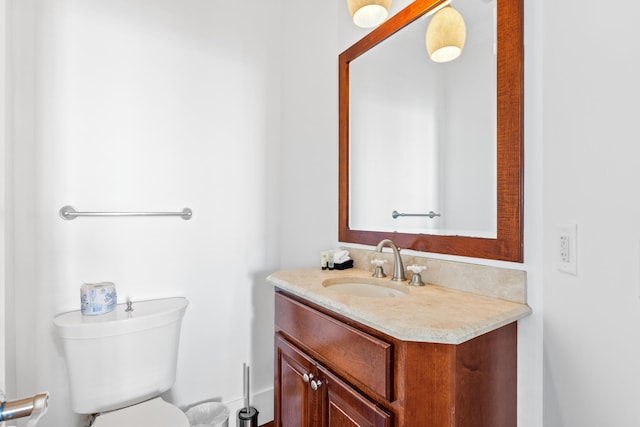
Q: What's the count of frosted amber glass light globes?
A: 2